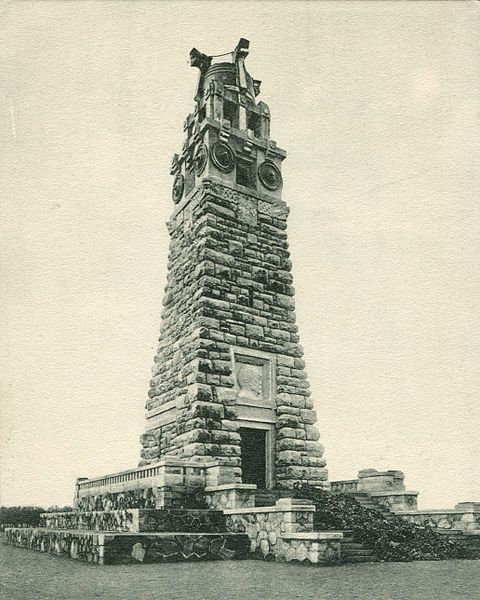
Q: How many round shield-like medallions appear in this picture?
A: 4